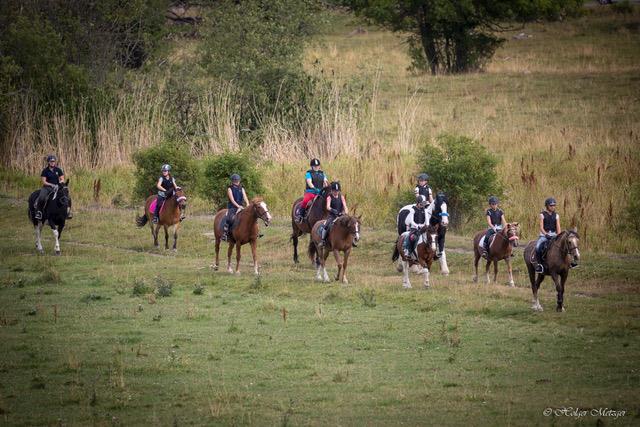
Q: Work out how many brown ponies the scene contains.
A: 7